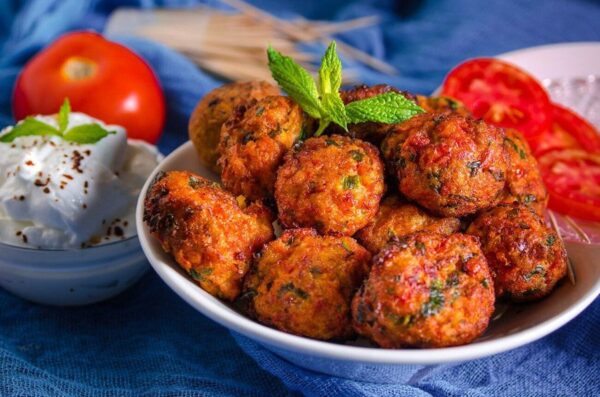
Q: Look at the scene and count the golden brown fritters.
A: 12